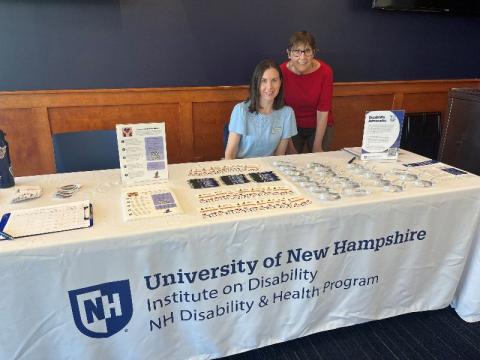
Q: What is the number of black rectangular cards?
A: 3